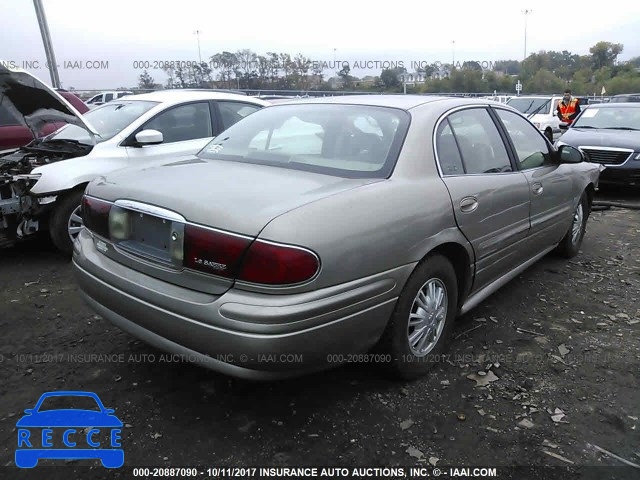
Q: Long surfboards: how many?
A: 0